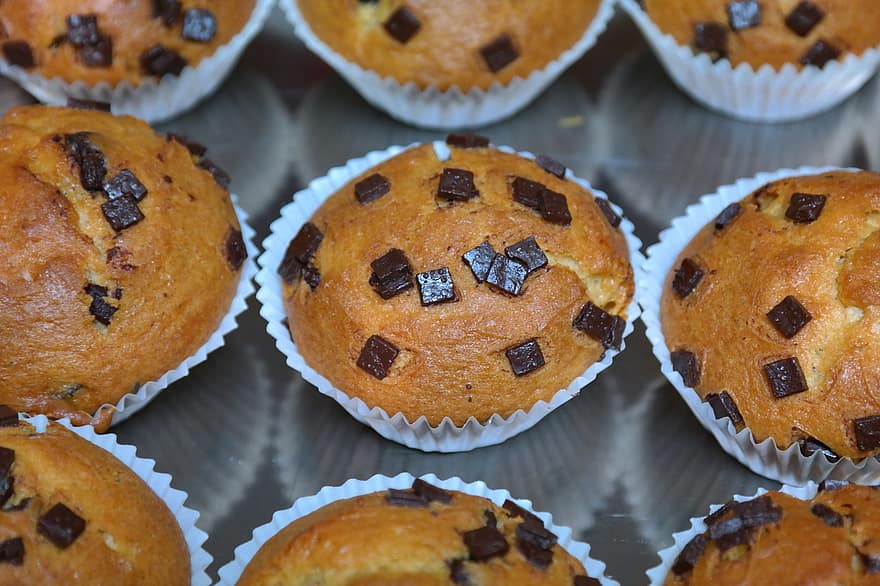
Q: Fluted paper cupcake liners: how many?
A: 9